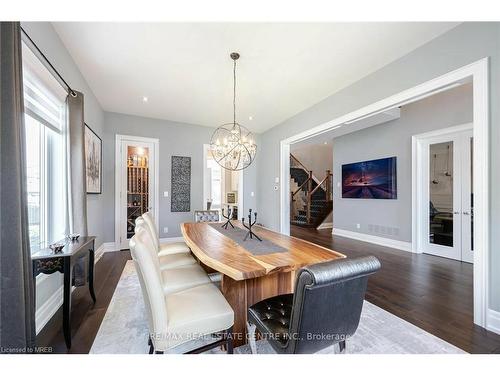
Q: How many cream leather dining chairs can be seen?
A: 4